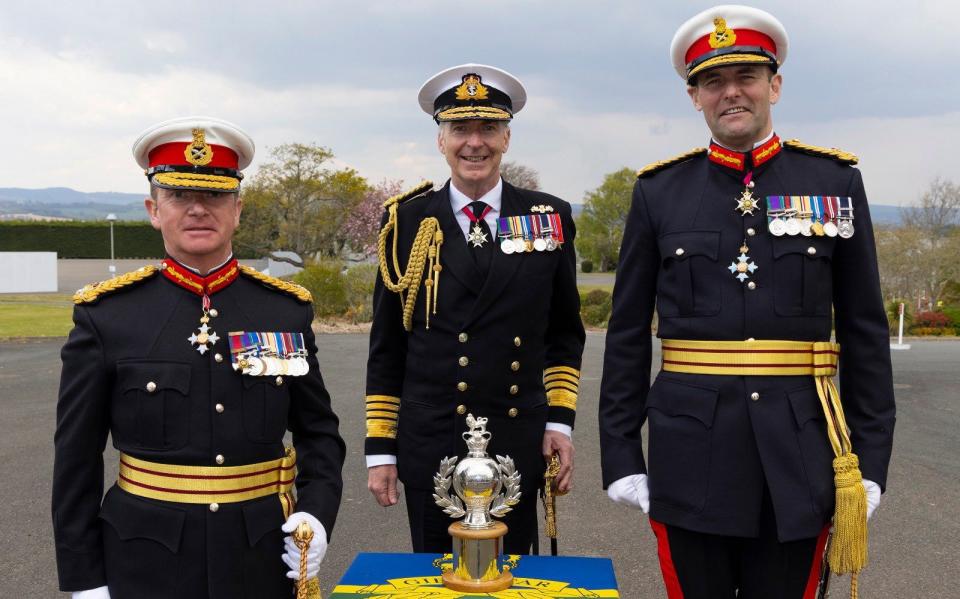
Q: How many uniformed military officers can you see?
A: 3